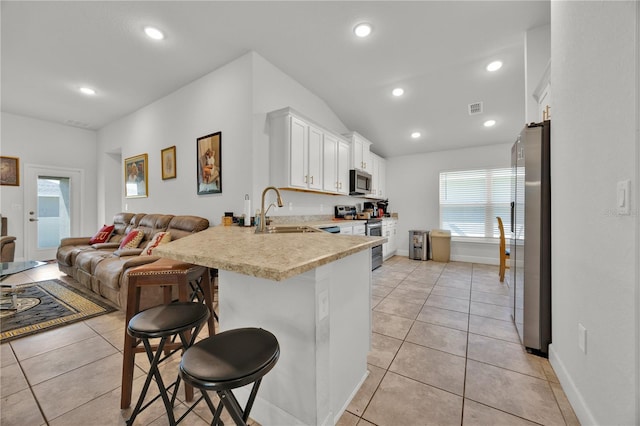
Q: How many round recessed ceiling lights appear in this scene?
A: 7